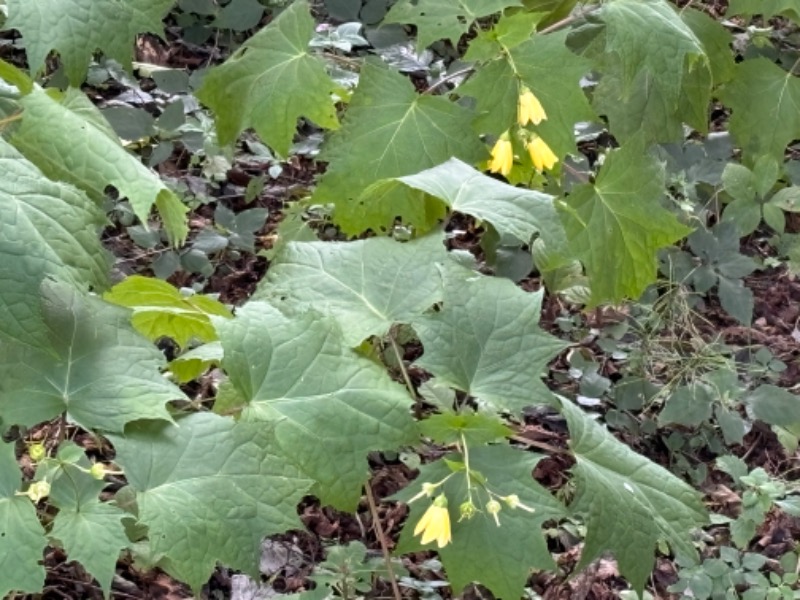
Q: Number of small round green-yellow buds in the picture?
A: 7